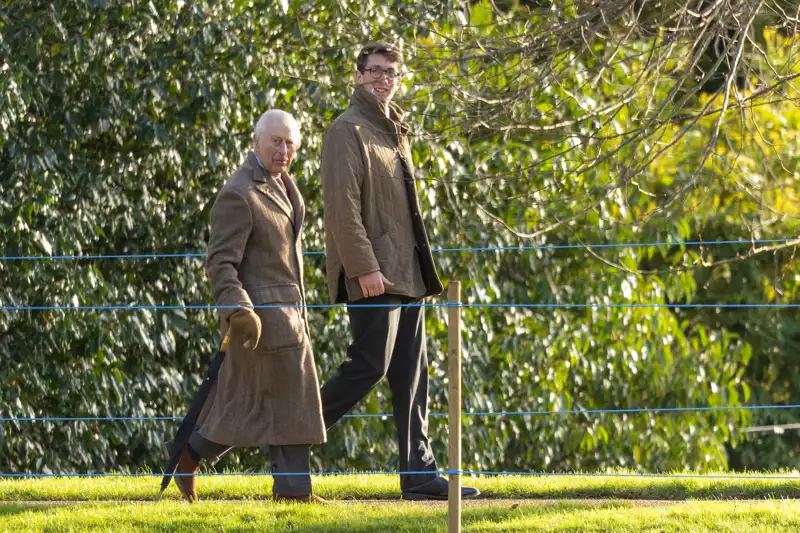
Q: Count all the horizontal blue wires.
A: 4